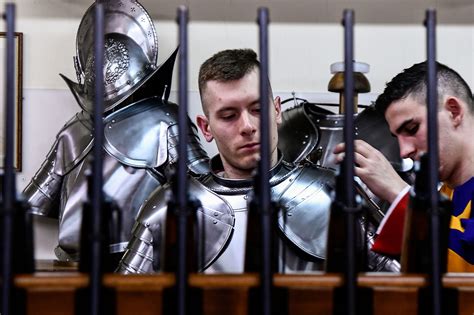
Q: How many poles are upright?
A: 6